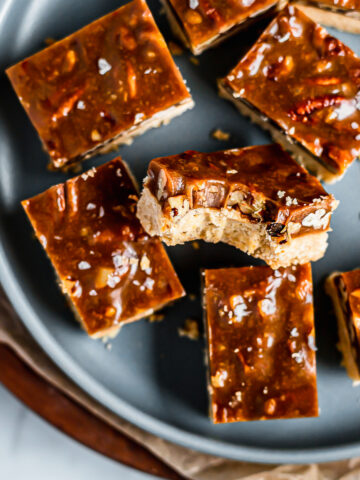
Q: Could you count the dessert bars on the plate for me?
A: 8